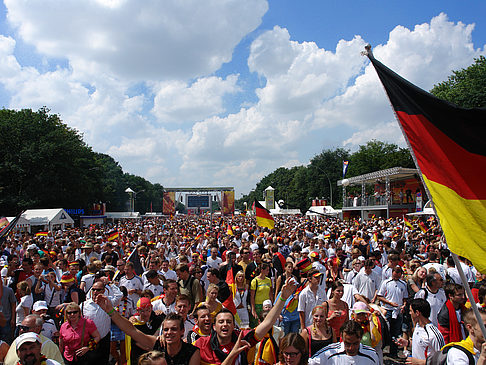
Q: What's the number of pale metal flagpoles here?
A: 1